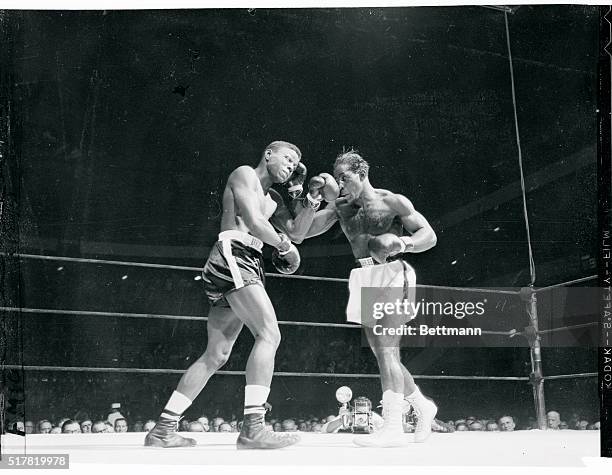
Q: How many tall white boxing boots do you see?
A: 2